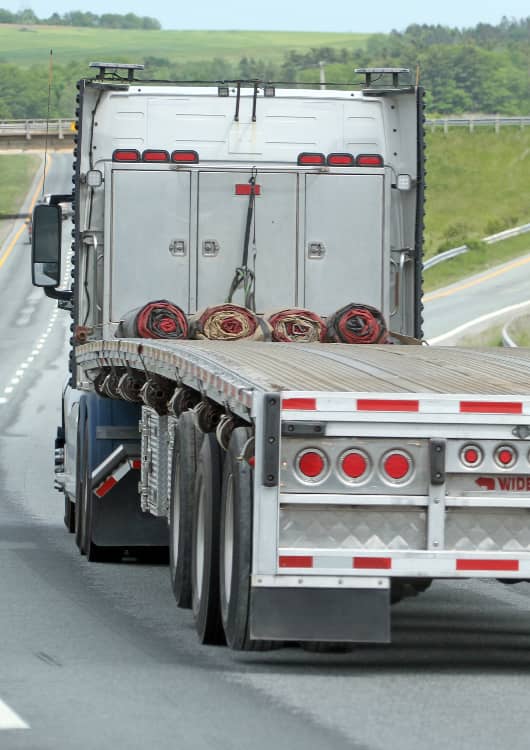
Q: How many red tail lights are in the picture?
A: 11